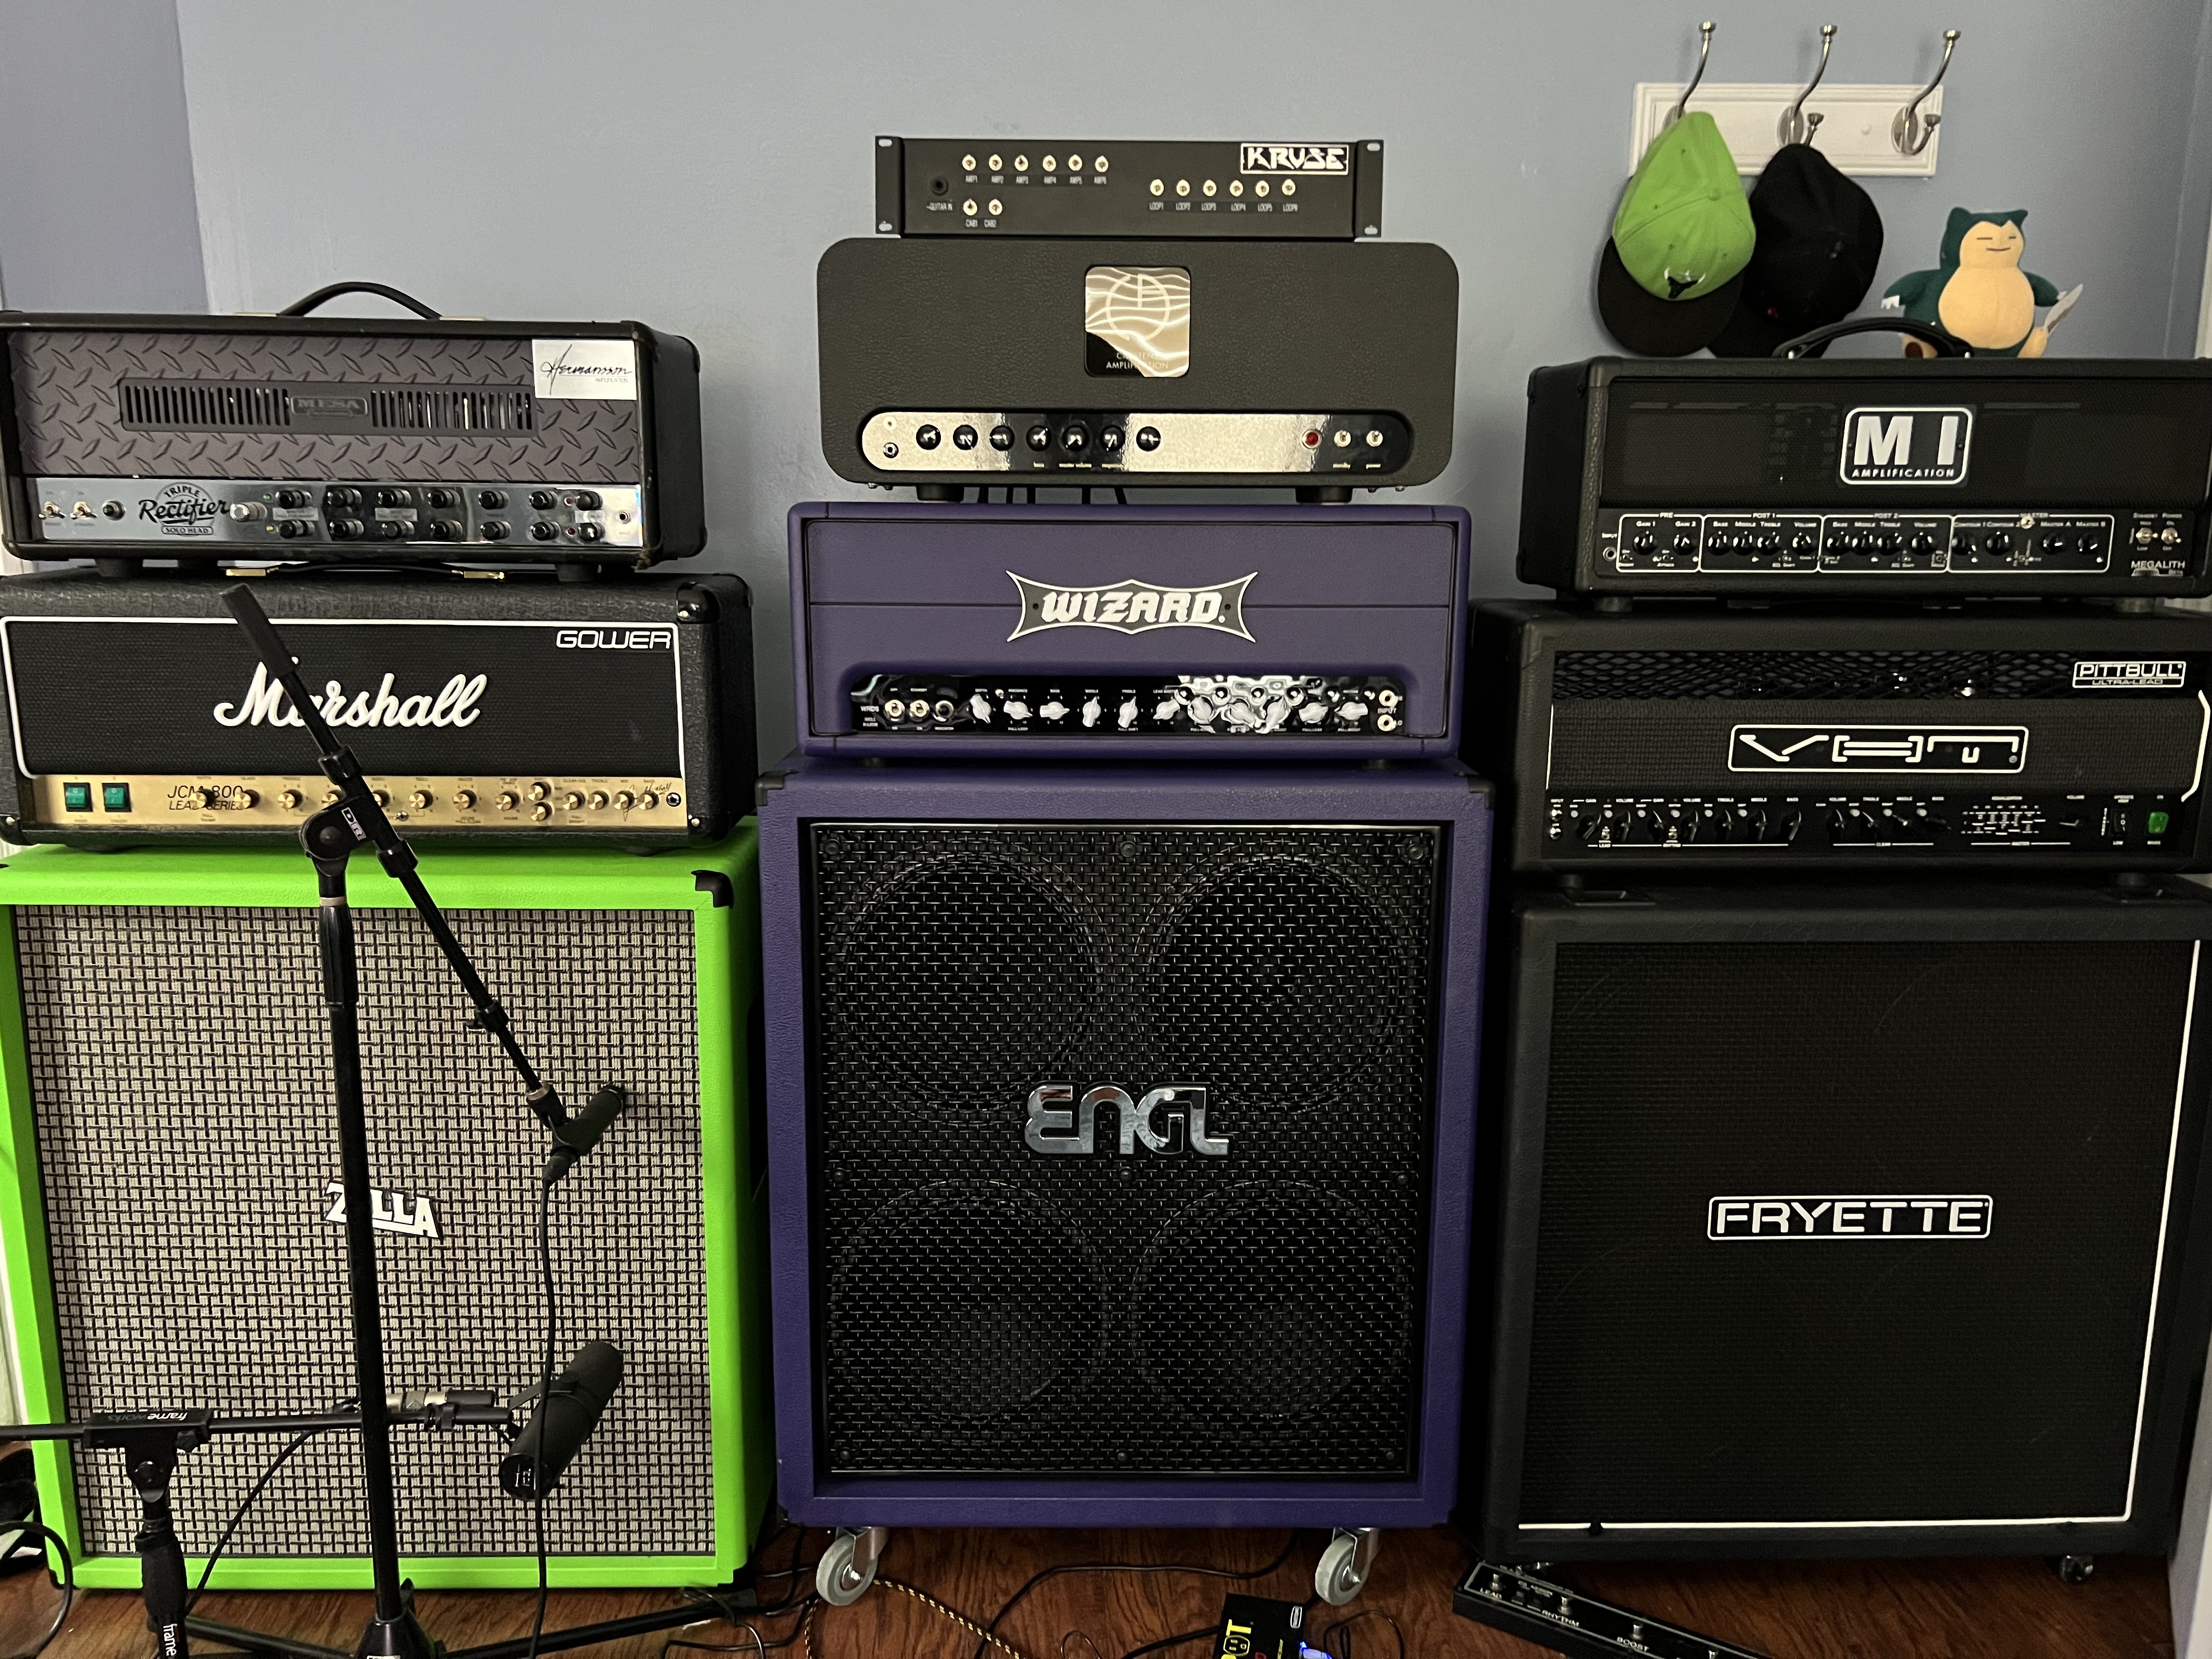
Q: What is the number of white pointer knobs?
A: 11